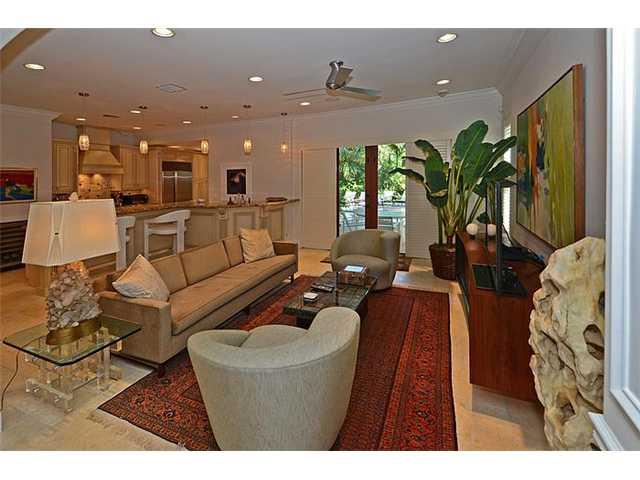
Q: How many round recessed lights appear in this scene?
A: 11